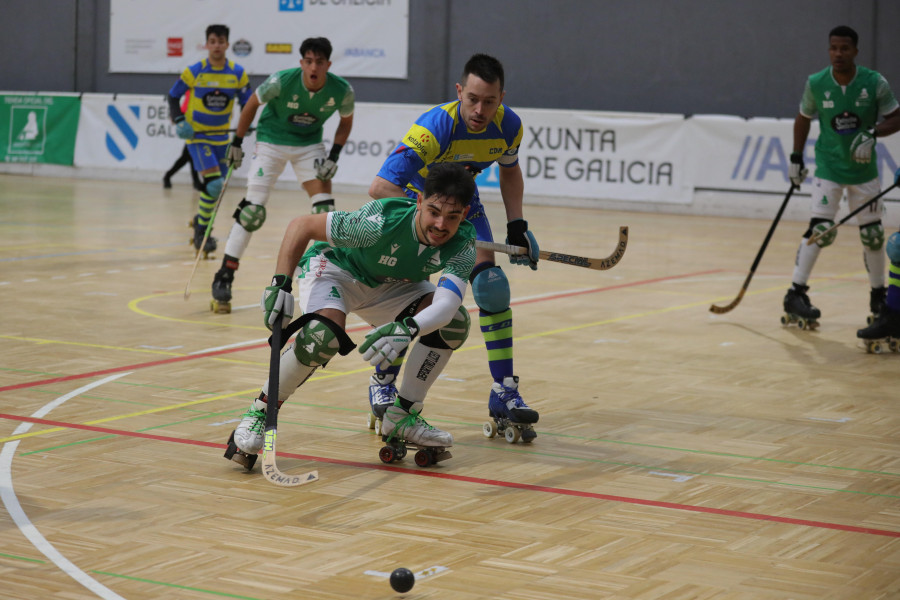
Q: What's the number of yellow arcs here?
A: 1